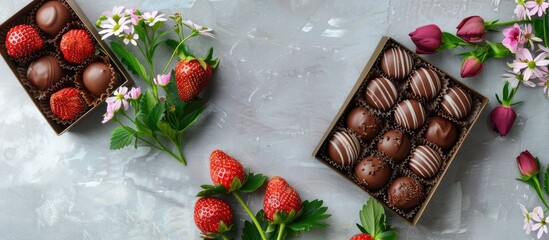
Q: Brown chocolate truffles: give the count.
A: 15